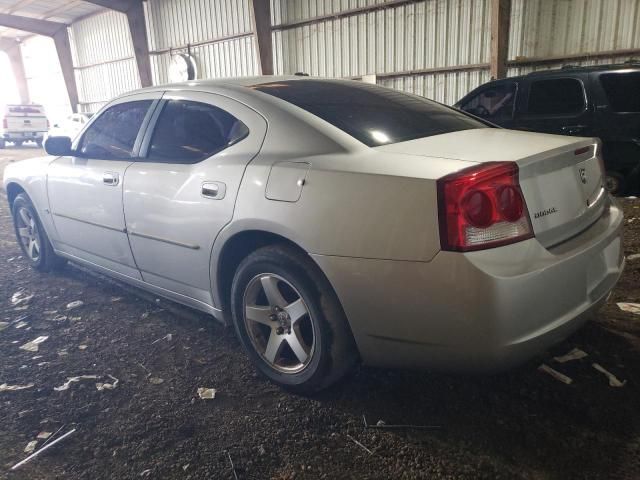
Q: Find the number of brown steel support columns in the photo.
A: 5